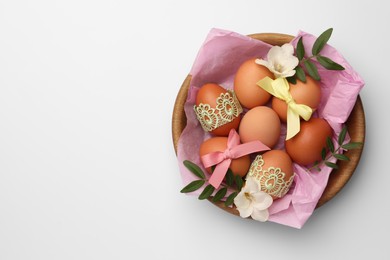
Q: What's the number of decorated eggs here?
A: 4